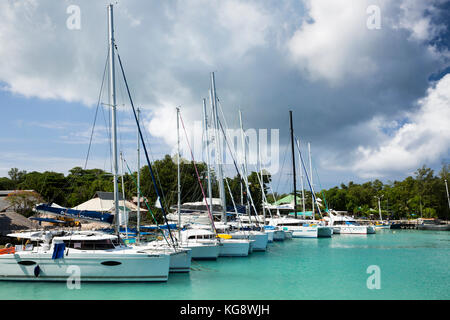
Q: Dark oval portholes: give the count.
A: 2